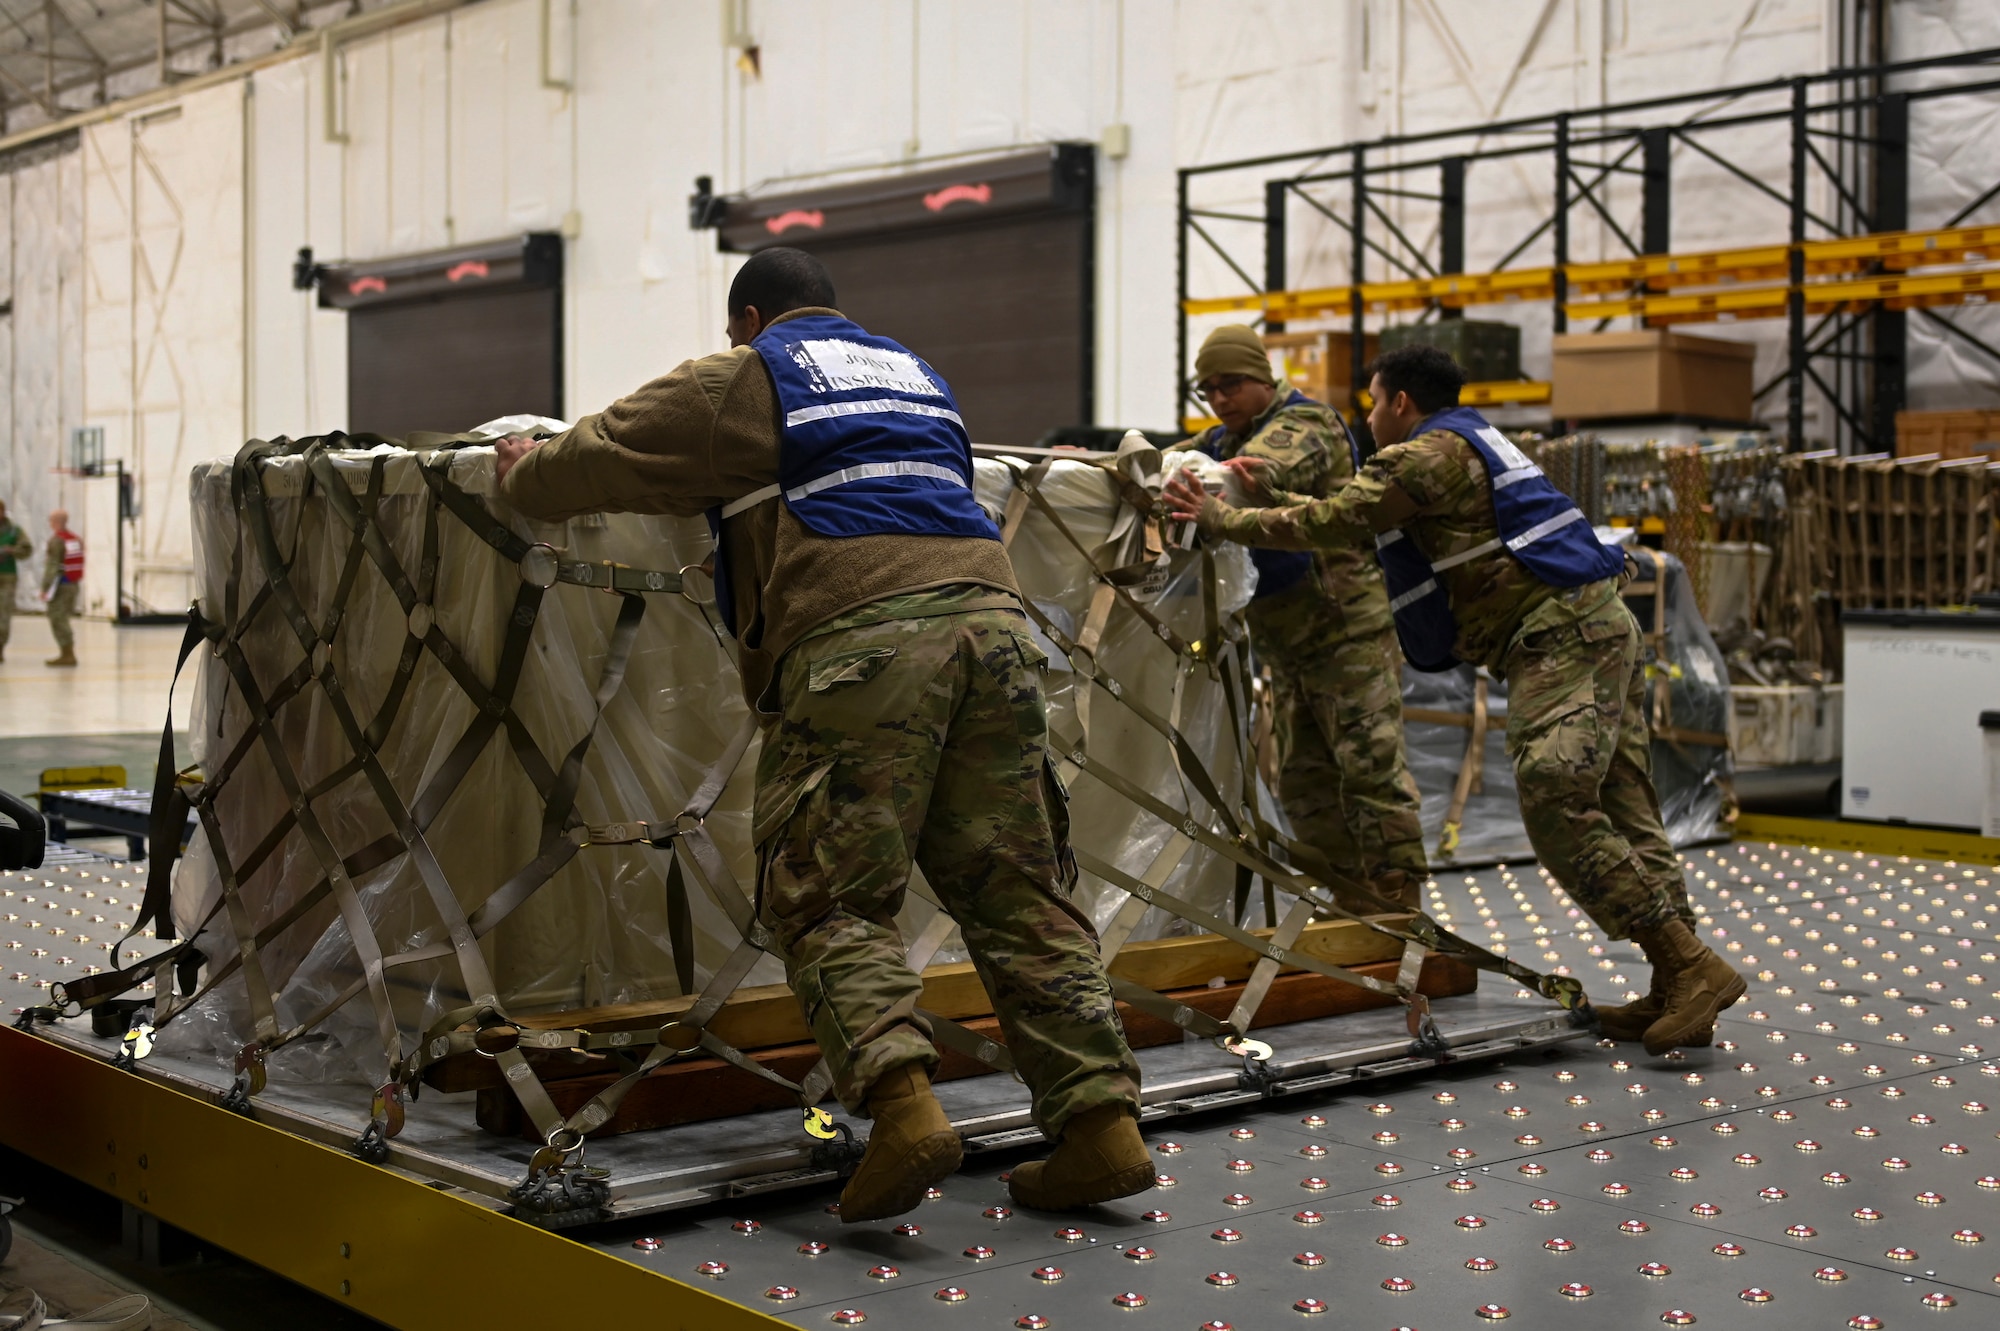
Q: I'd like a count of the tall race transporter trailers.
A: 0